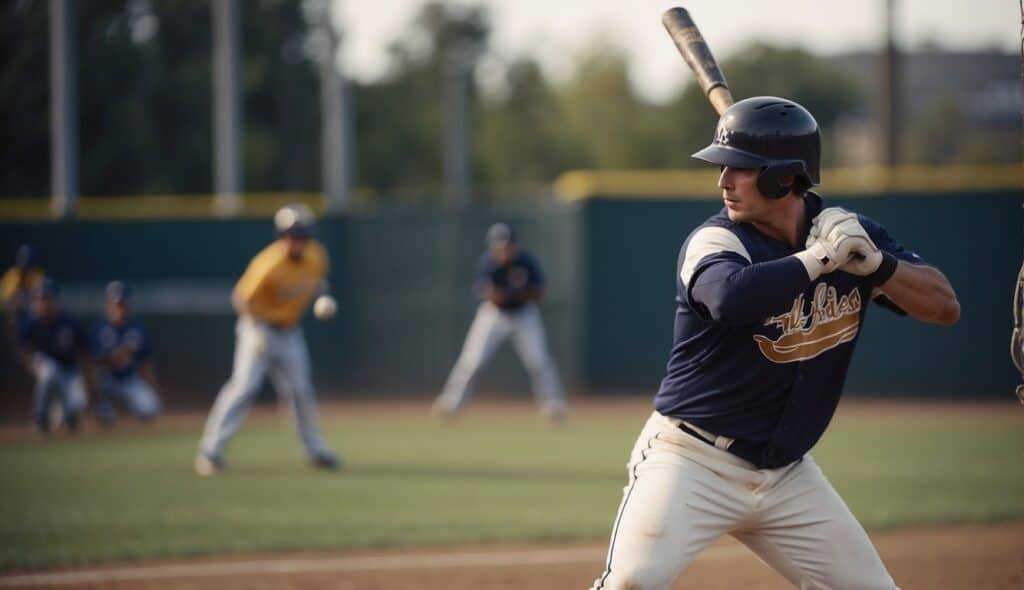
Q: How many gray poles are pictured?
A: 4